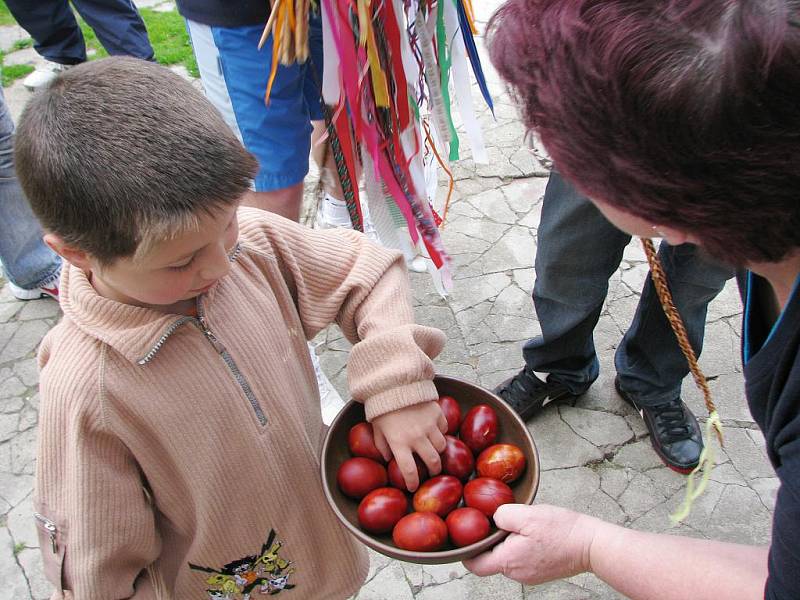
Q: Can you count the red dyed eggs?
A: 12